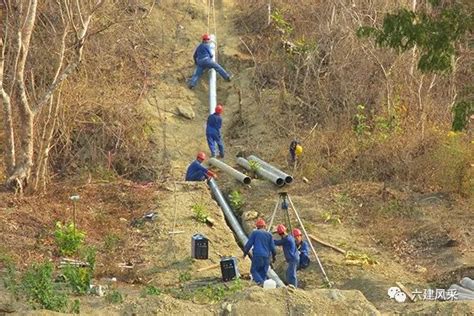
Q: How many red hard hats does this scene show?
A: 6